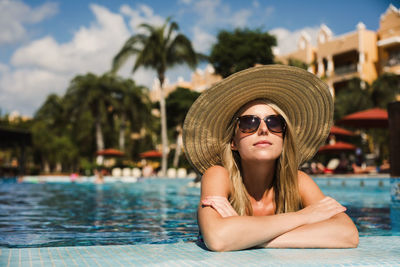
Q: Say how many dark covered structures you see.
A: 1